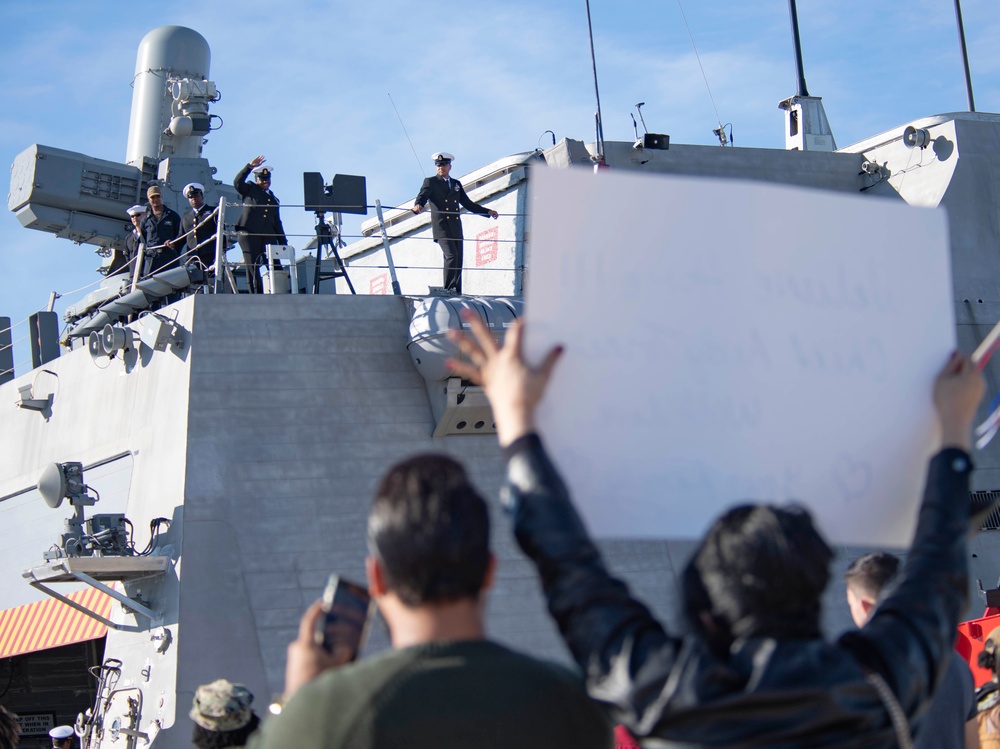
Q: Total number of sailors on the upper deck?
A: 5